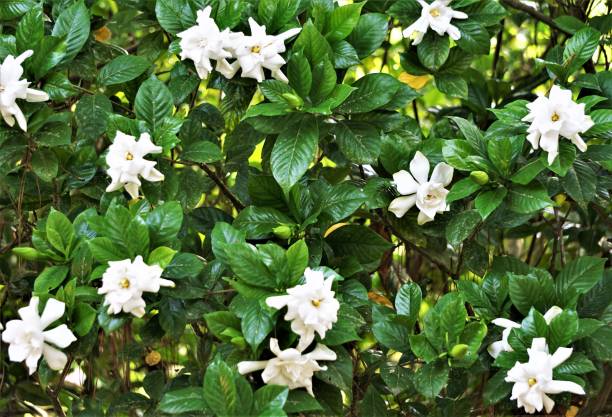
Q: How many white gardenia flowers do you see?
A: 13